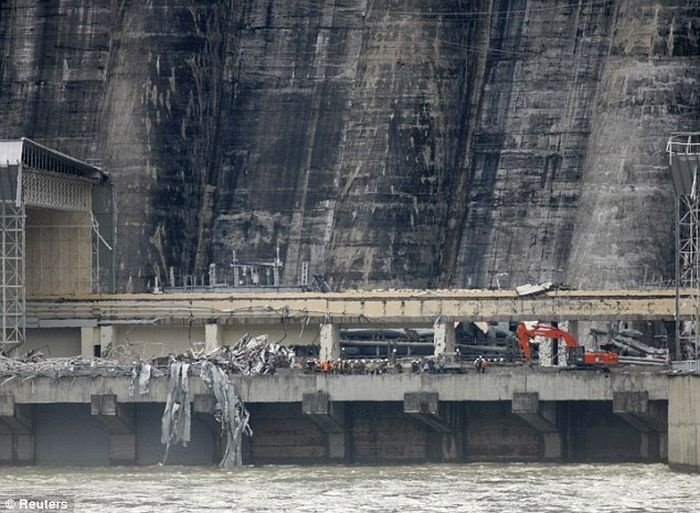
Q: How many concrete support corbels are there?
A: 7